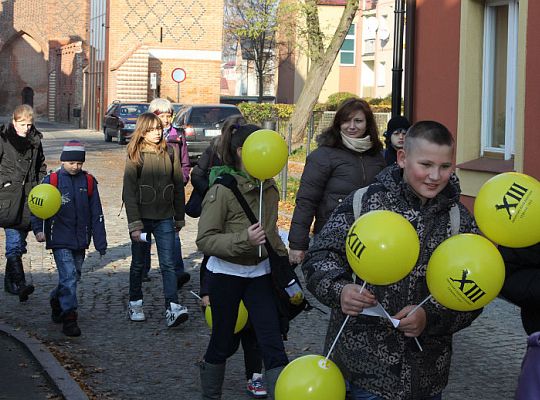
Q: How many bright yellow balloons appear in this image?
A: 7